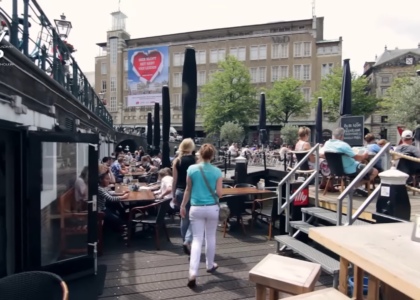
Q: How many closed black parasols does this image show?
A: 7